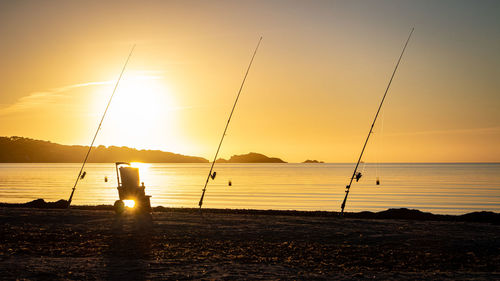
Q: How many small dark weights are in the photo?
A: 3